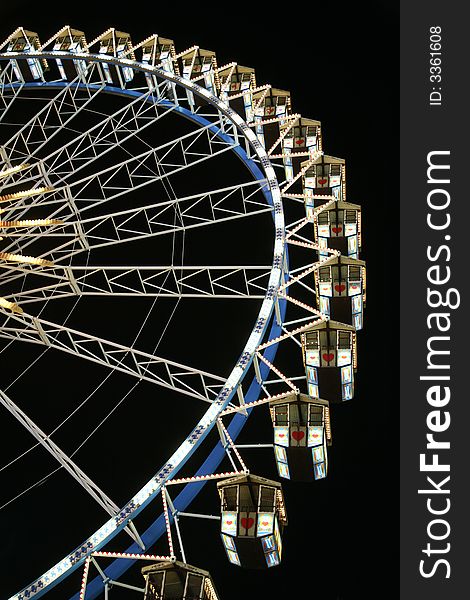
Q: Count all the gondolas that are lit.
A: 15